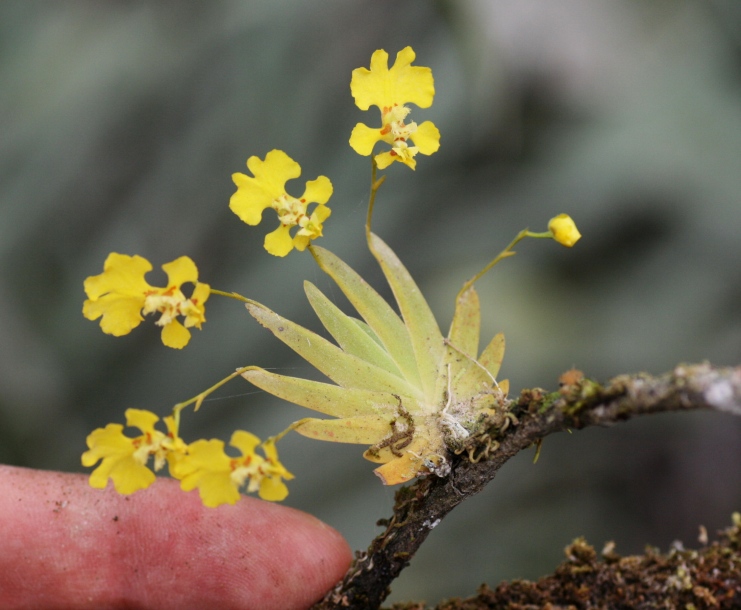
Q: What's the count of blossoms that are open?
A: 5